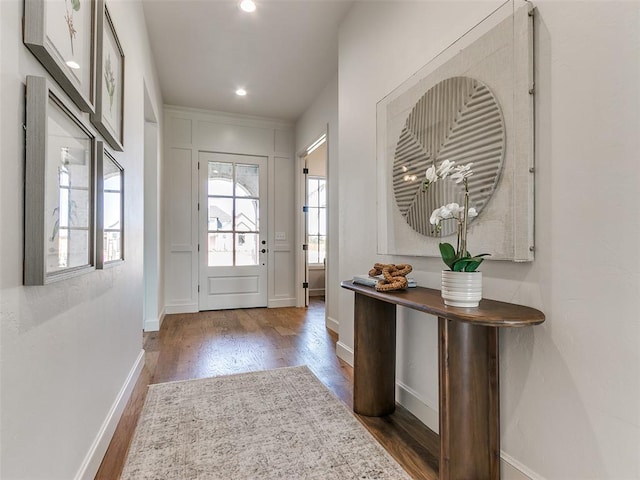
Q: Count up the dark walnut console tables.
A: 1